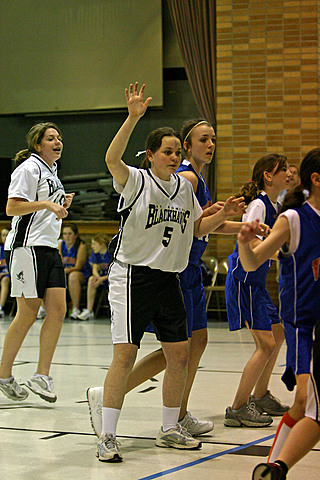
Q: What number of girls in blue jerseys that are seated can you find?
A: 3